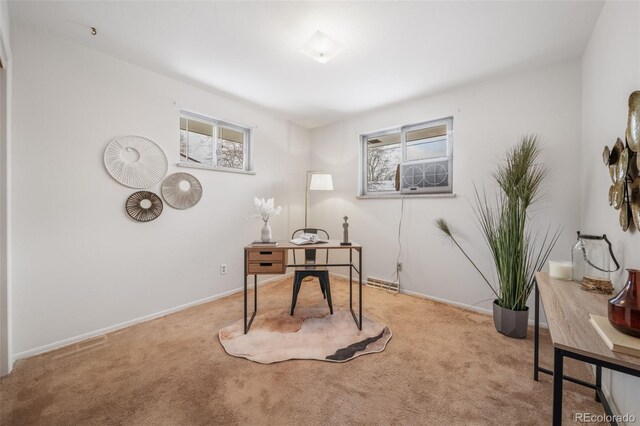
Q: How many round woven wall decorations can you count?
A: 3